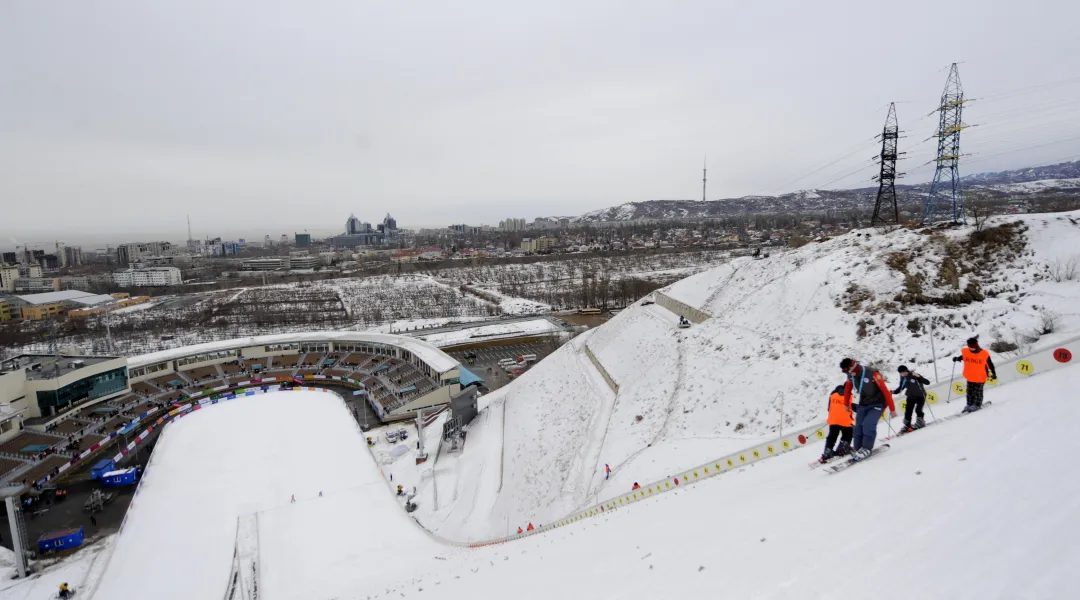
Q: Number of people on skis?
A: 4